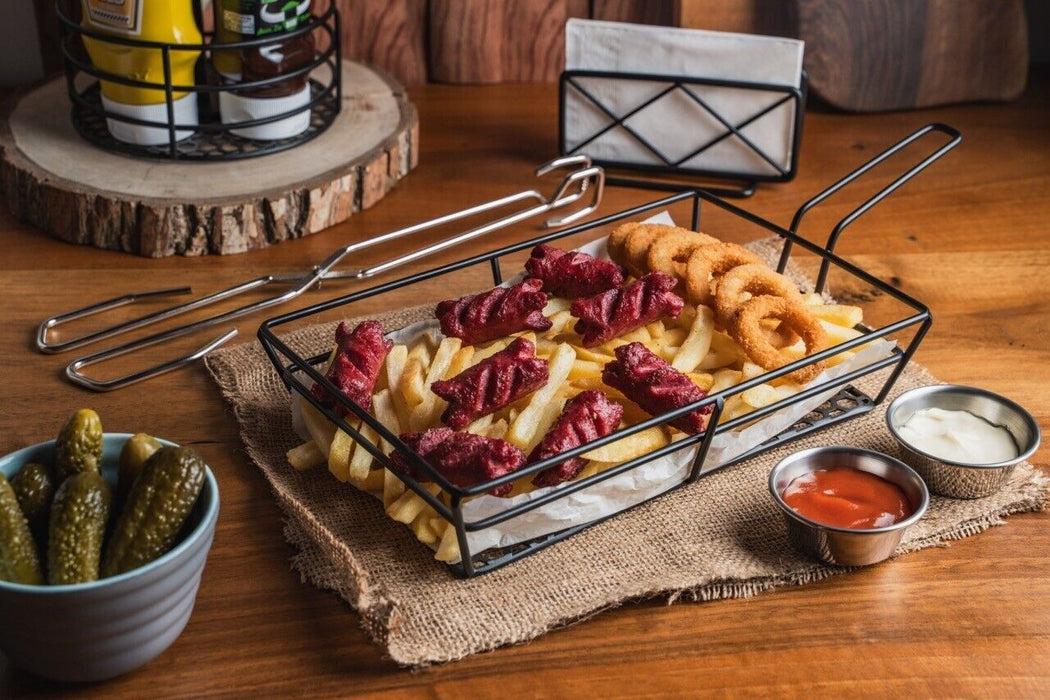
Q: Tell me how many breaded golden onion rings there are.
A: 6